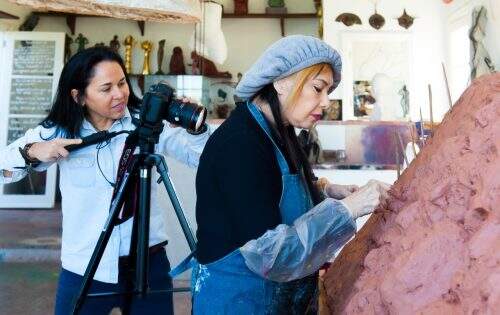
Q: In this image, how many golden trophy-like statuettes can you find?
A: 2